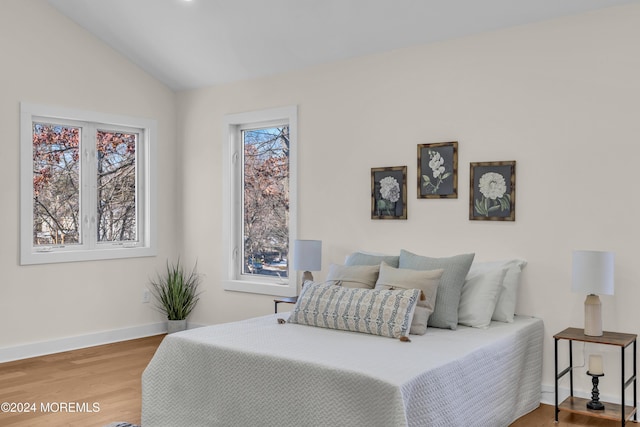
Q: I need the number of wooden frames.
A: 3